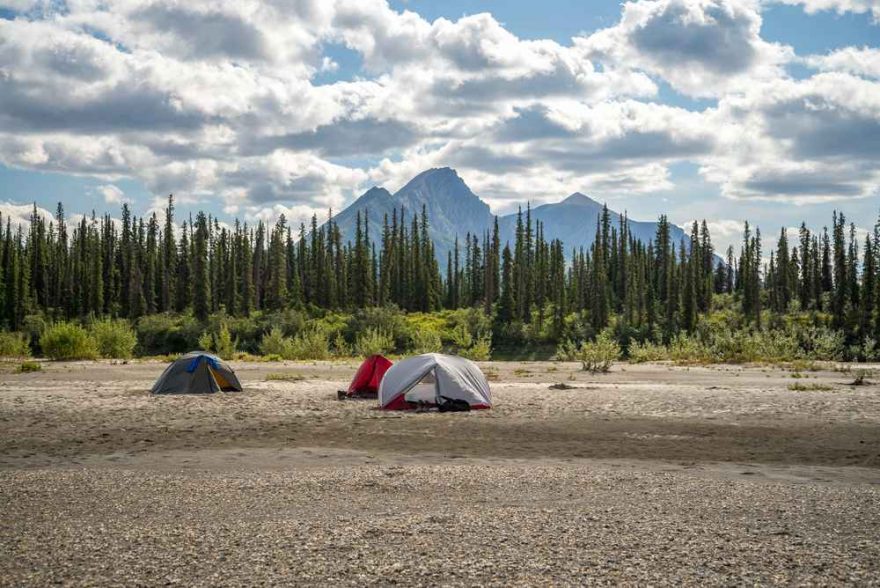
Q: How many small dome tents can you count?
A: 3